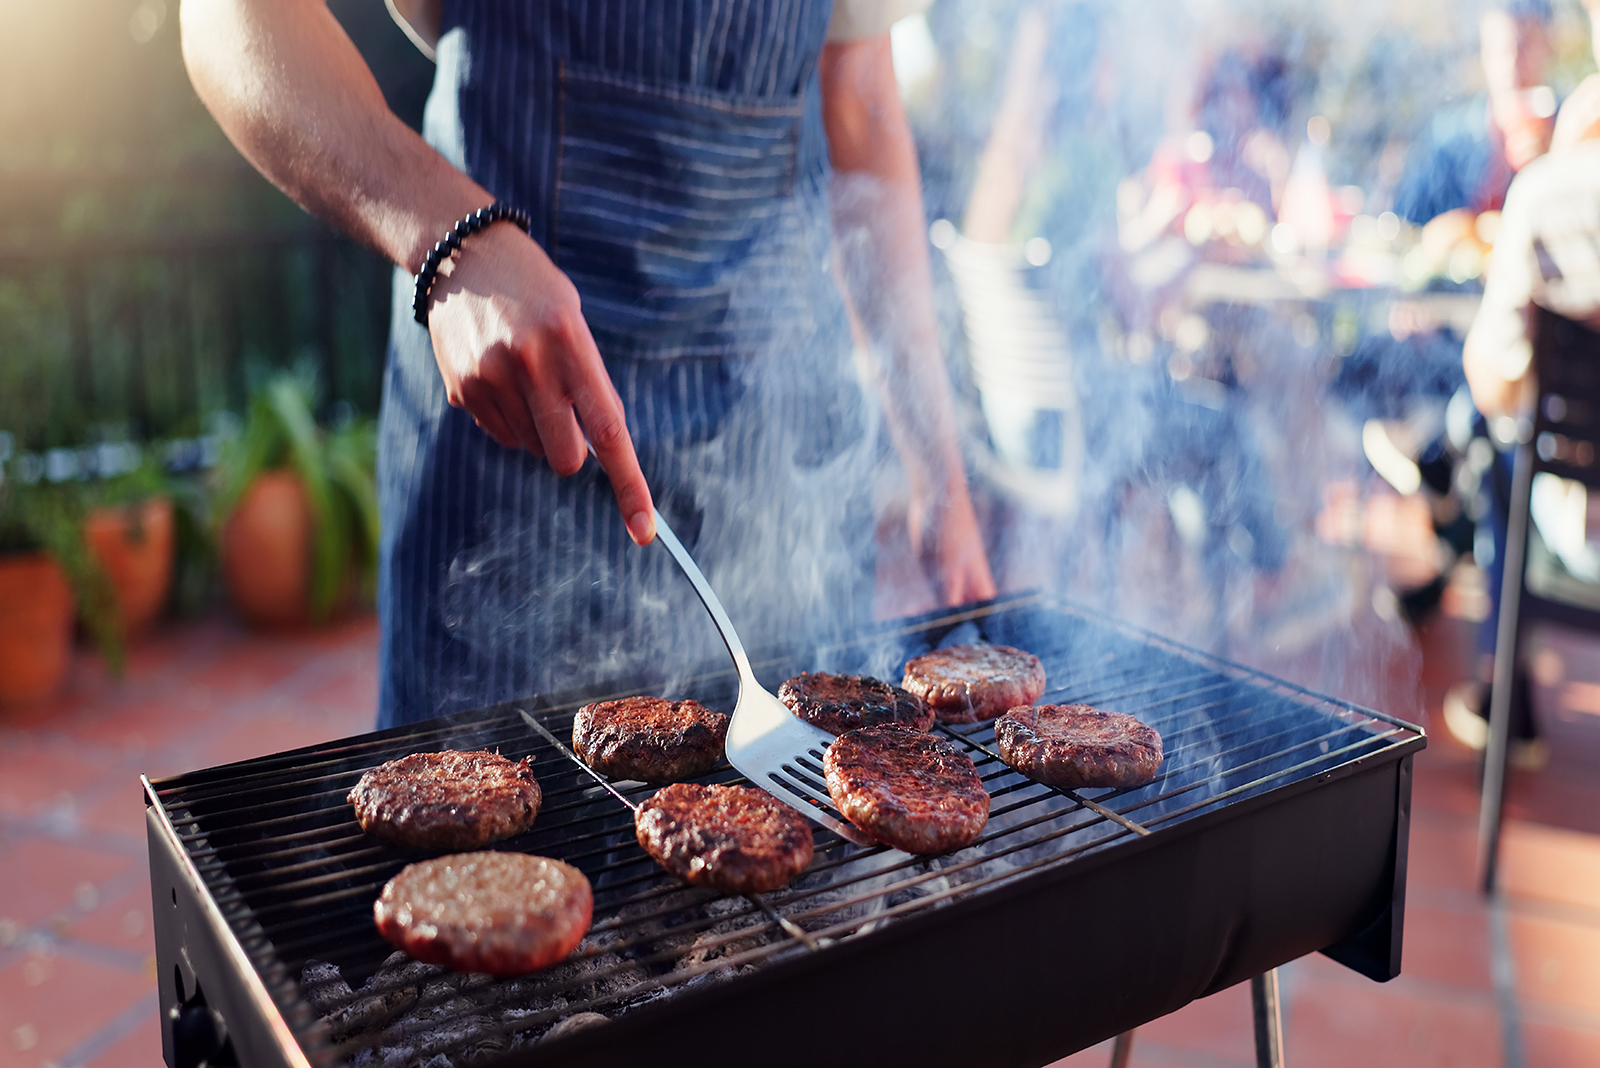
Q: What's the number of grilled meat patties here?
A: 8